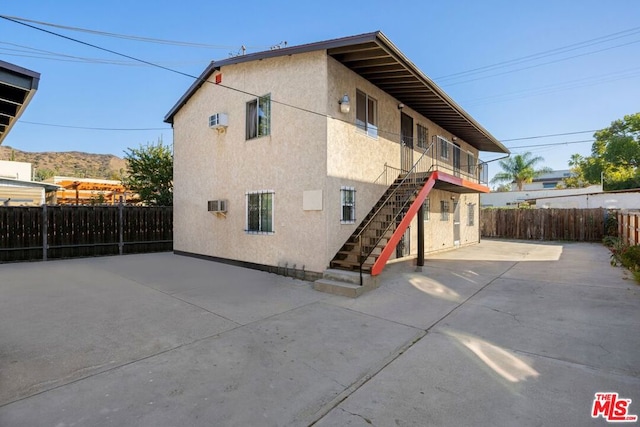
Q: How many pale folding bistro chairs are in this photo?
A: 0